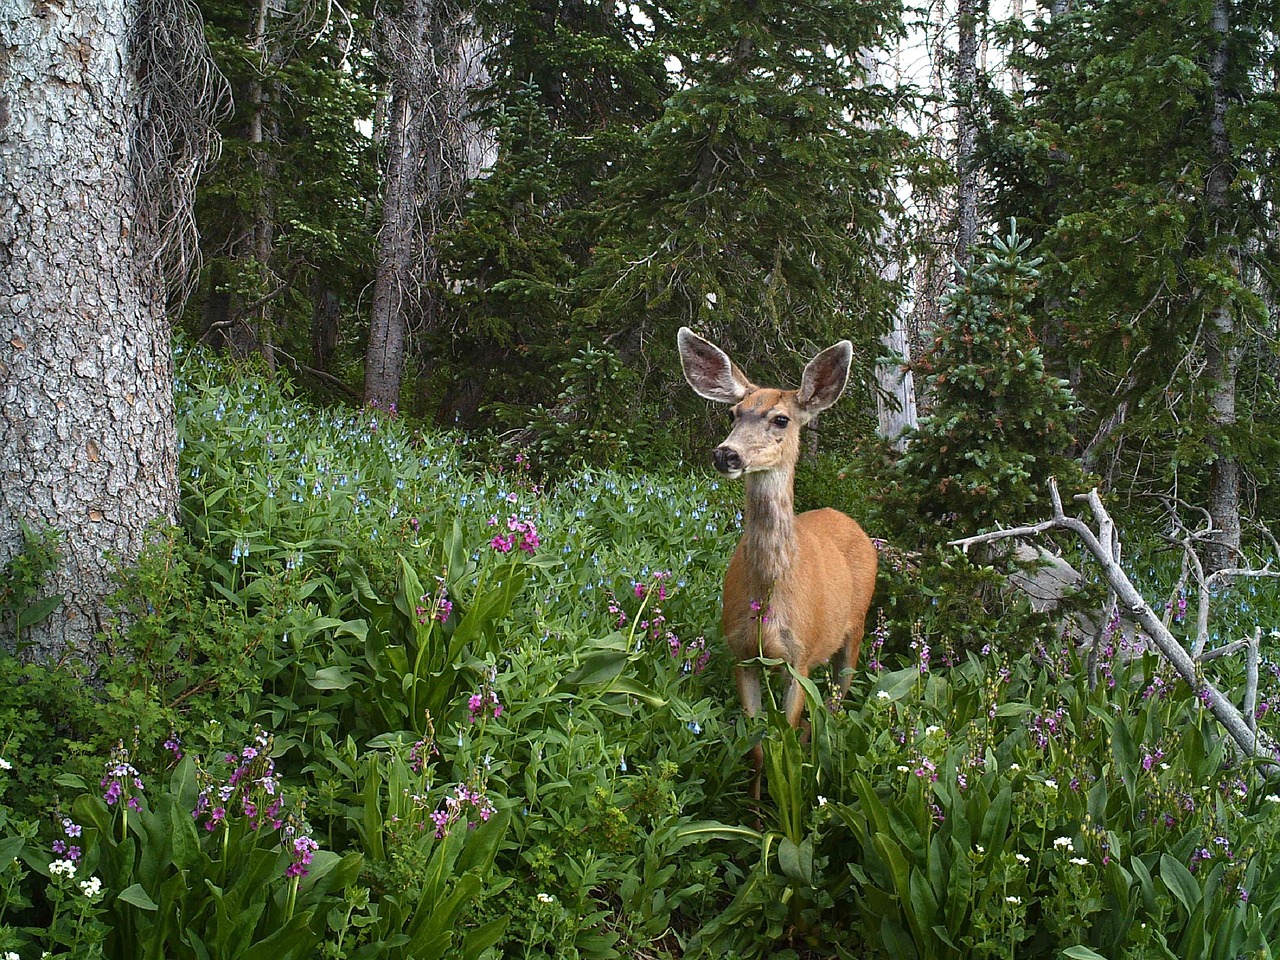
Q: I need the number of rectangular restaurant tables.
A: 0